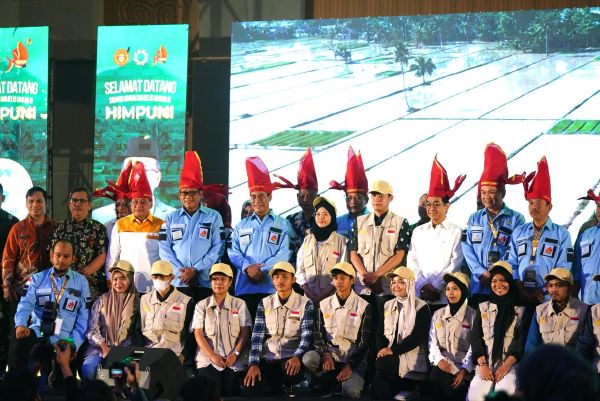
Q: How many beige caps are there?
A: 11